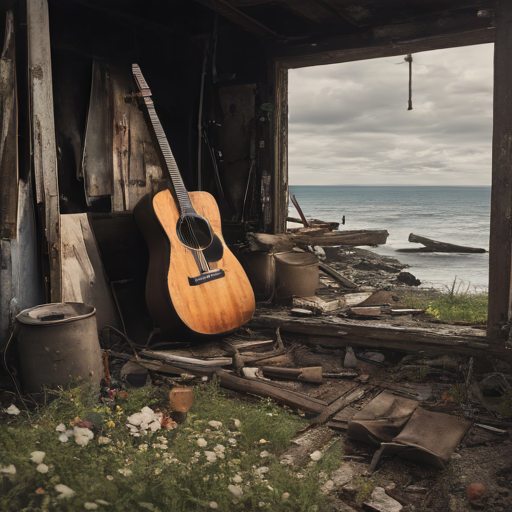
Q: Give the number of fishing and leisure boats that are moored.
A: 0